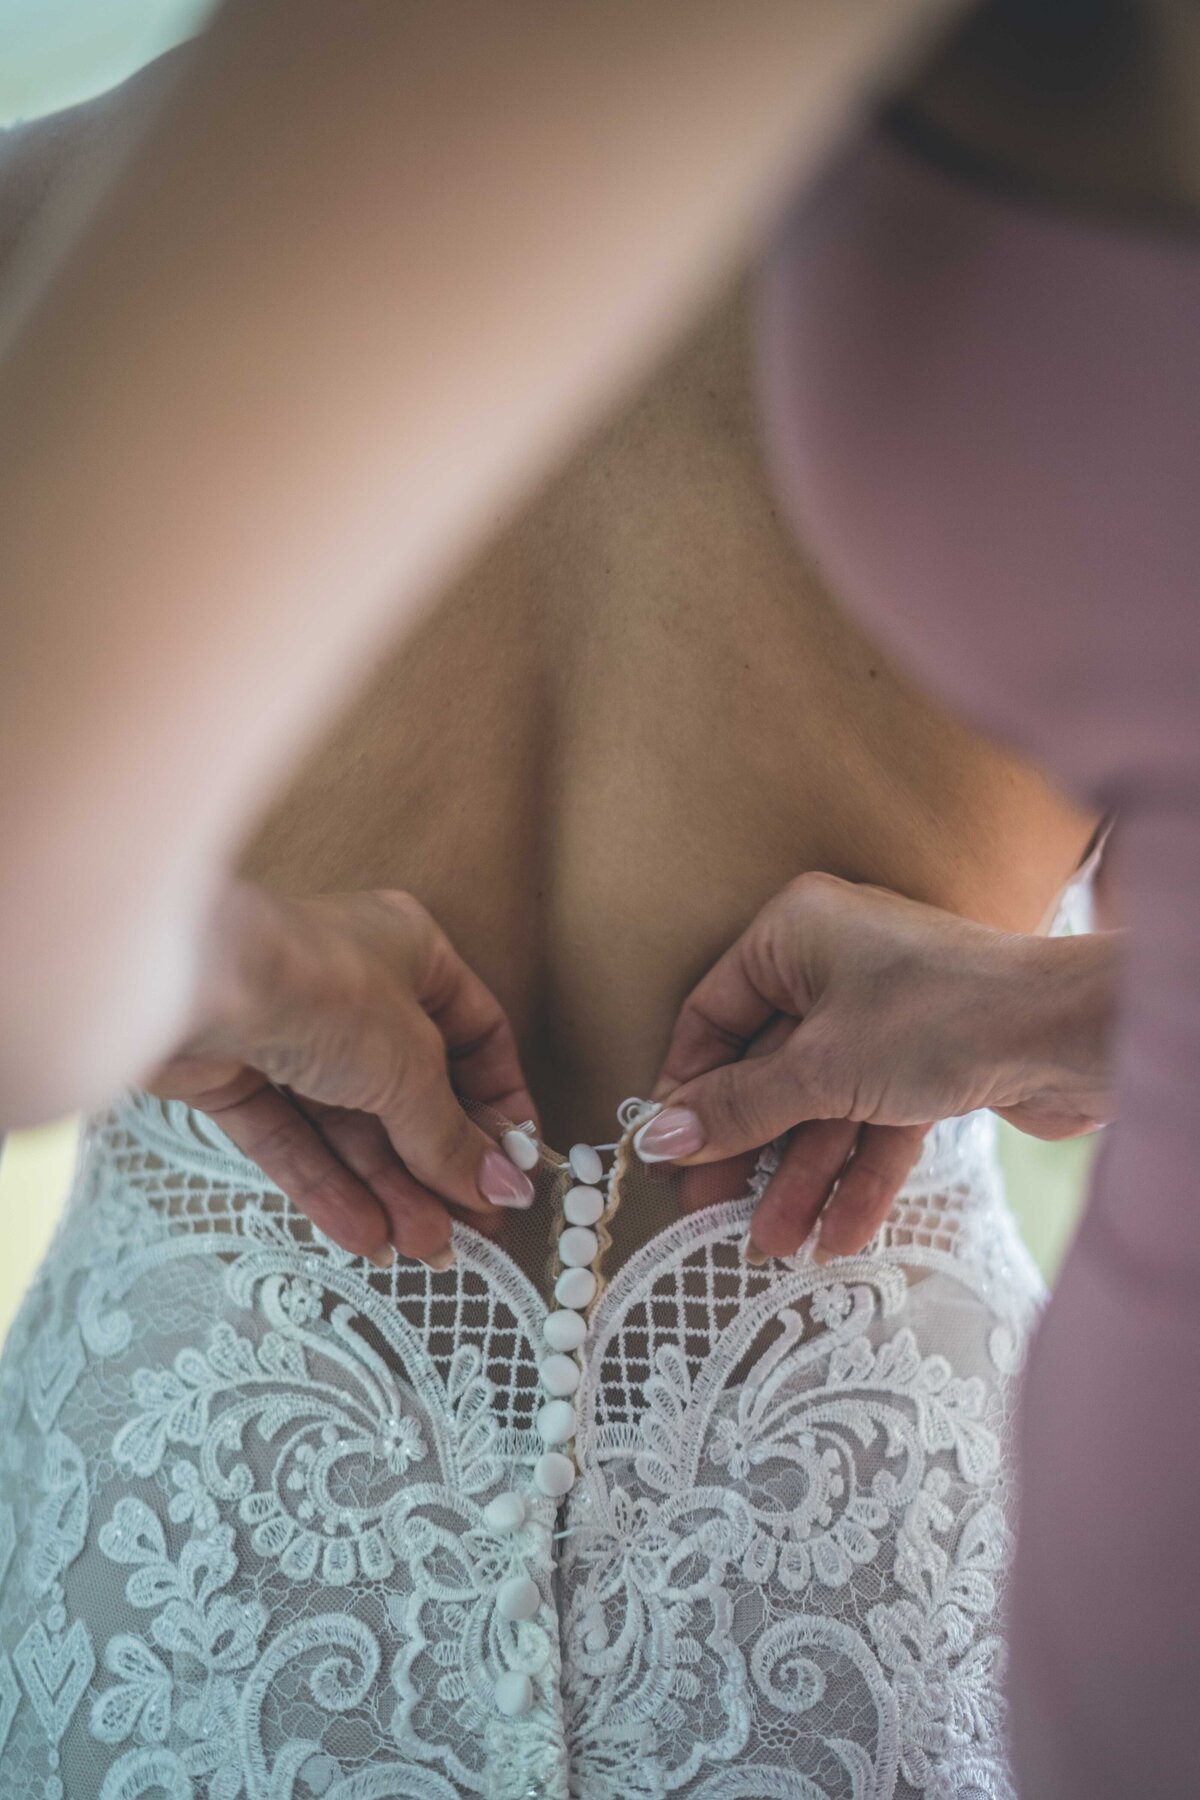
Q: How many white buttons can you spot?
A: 12